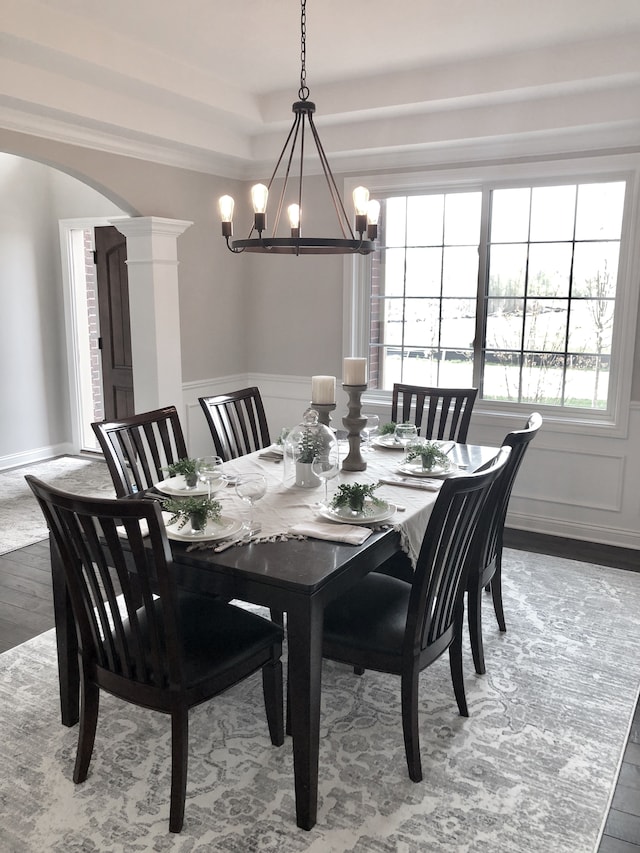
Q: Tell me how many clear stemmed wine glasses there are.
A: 5